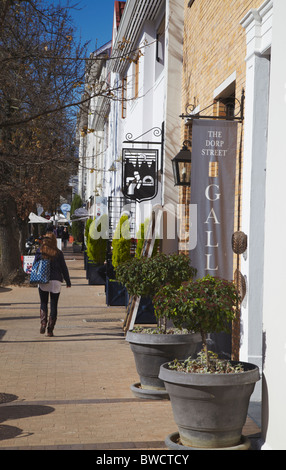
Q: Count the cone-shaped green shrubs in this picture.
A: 3